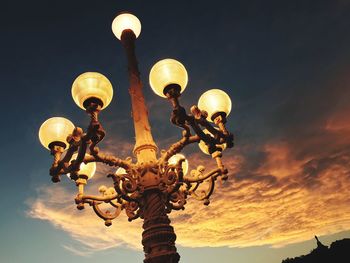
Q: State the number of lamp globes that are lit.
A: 9